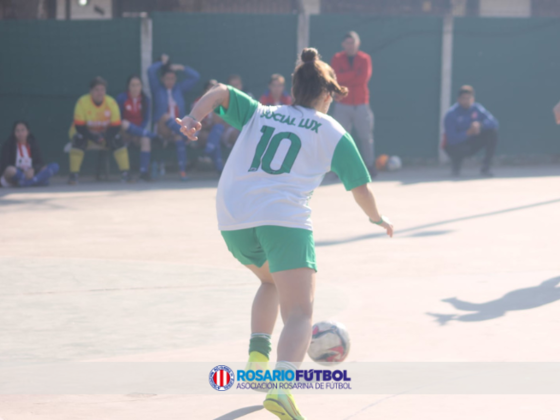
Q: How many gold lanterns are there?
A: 0